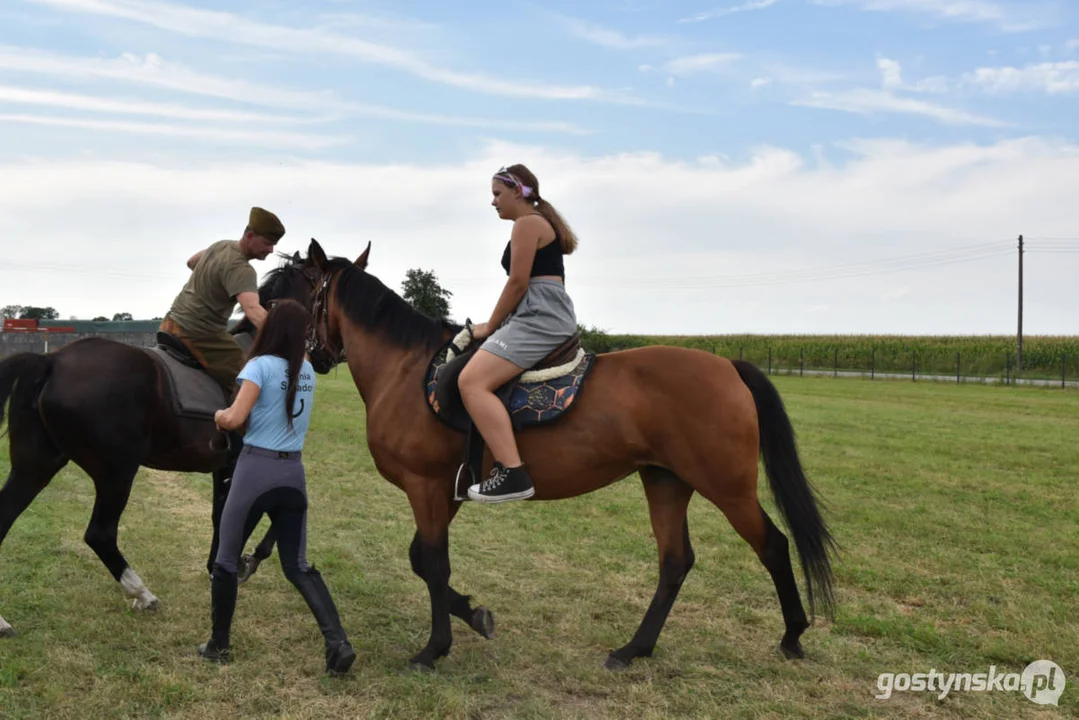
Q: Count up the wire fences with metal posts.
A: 1